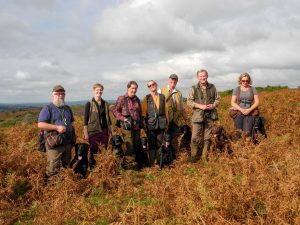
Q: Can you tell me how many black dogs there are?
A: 6